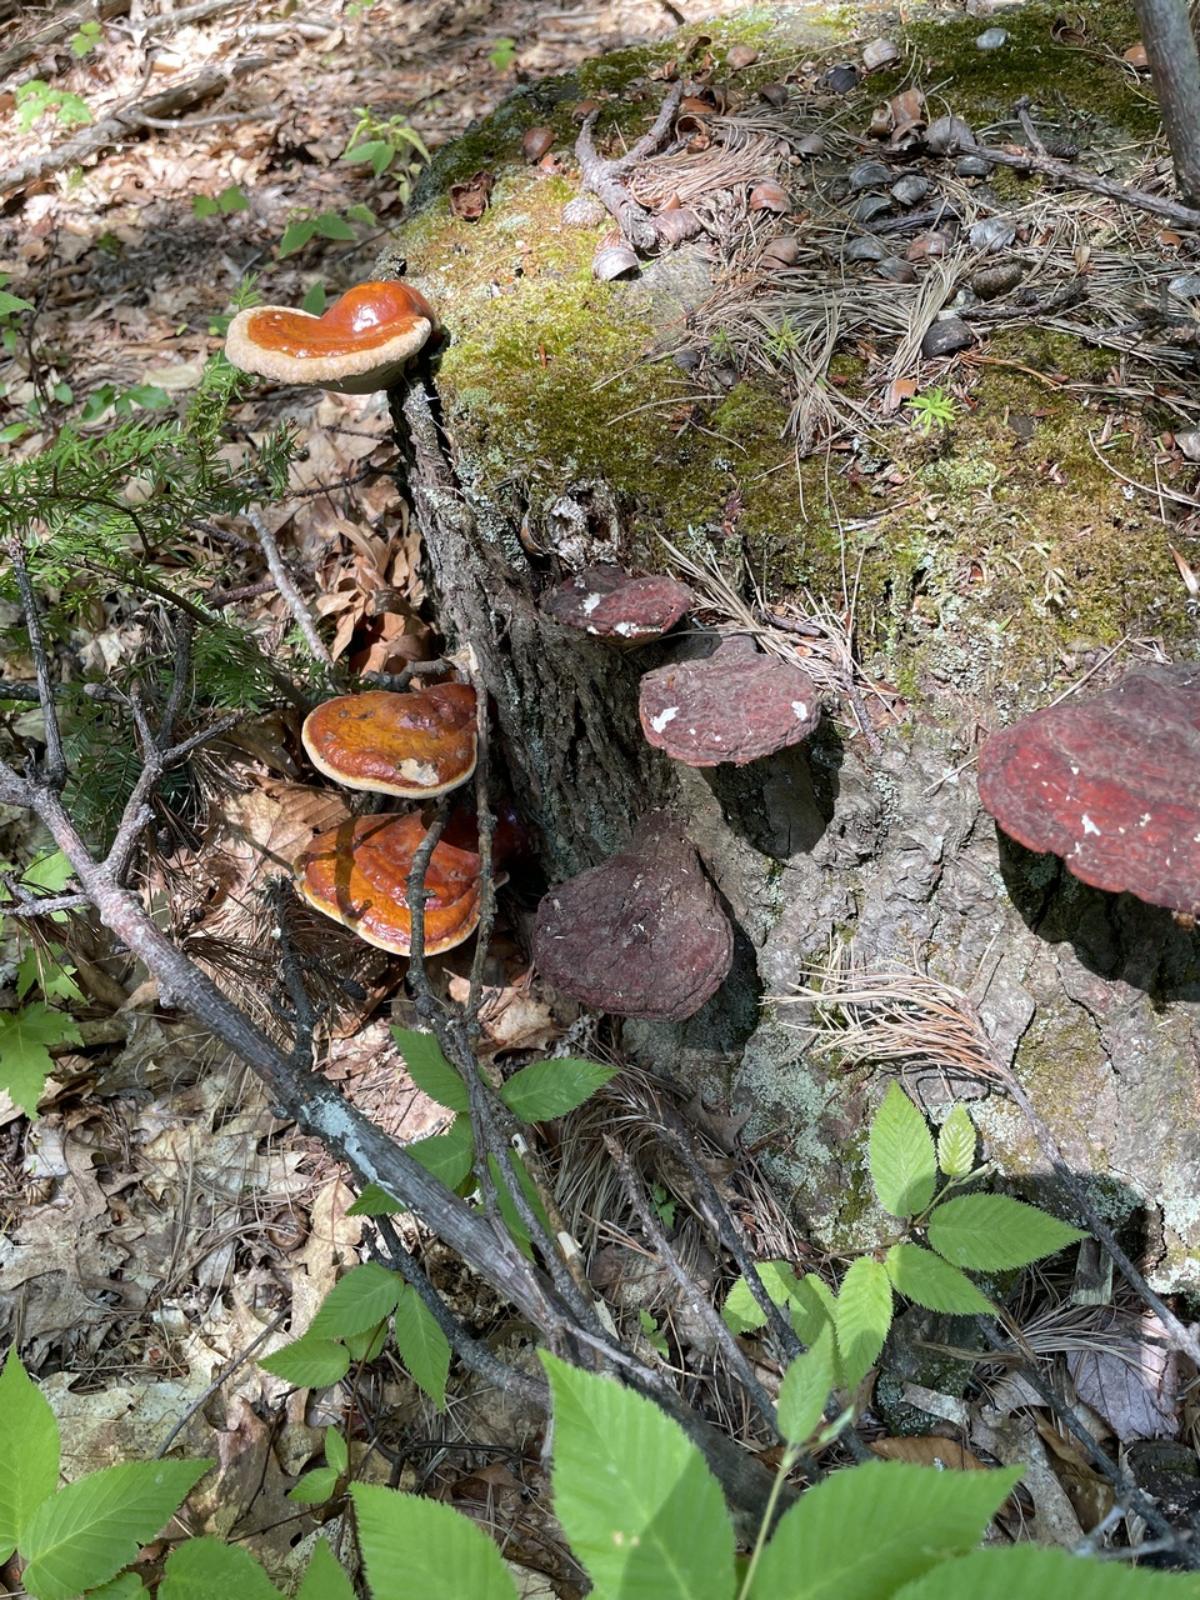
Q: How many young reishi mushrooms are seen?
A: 3